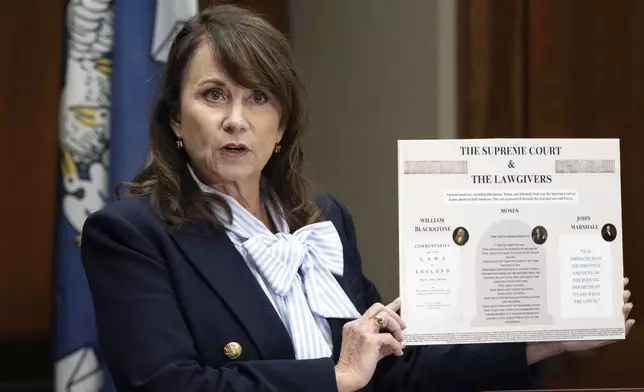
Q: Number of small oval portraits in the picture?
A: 3